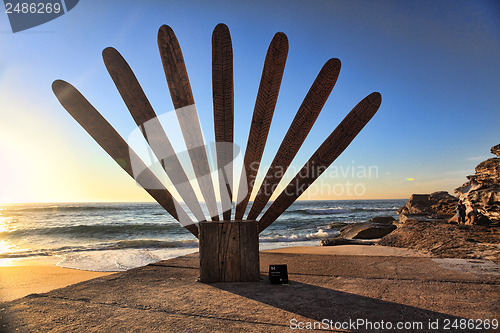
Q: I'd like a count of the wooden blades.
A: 7